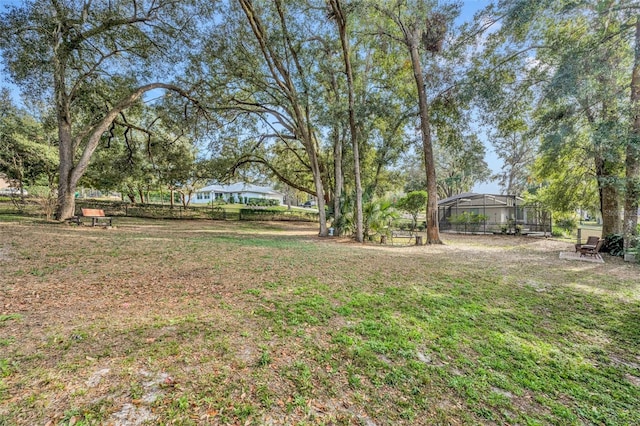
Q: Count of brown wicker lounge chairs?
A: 2